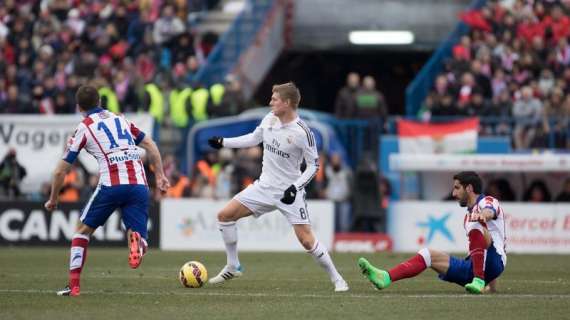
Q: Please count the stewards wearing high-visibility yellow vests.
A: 5